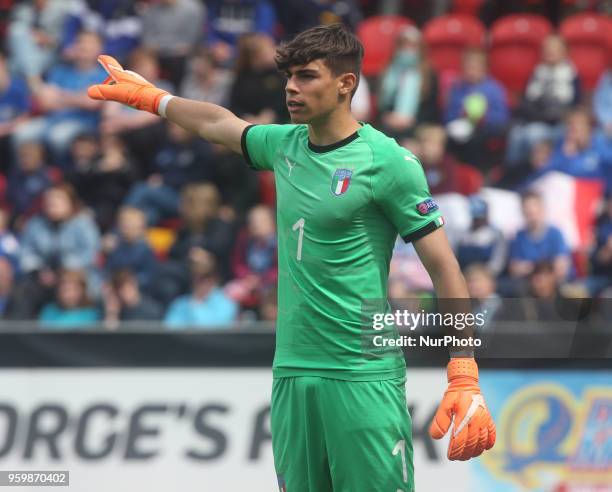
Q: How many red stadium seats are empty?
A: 4